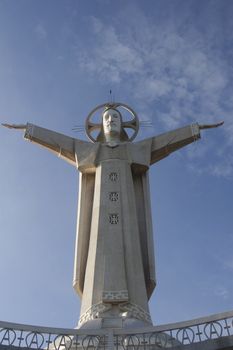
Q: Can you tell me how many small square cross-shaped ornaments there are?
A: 3